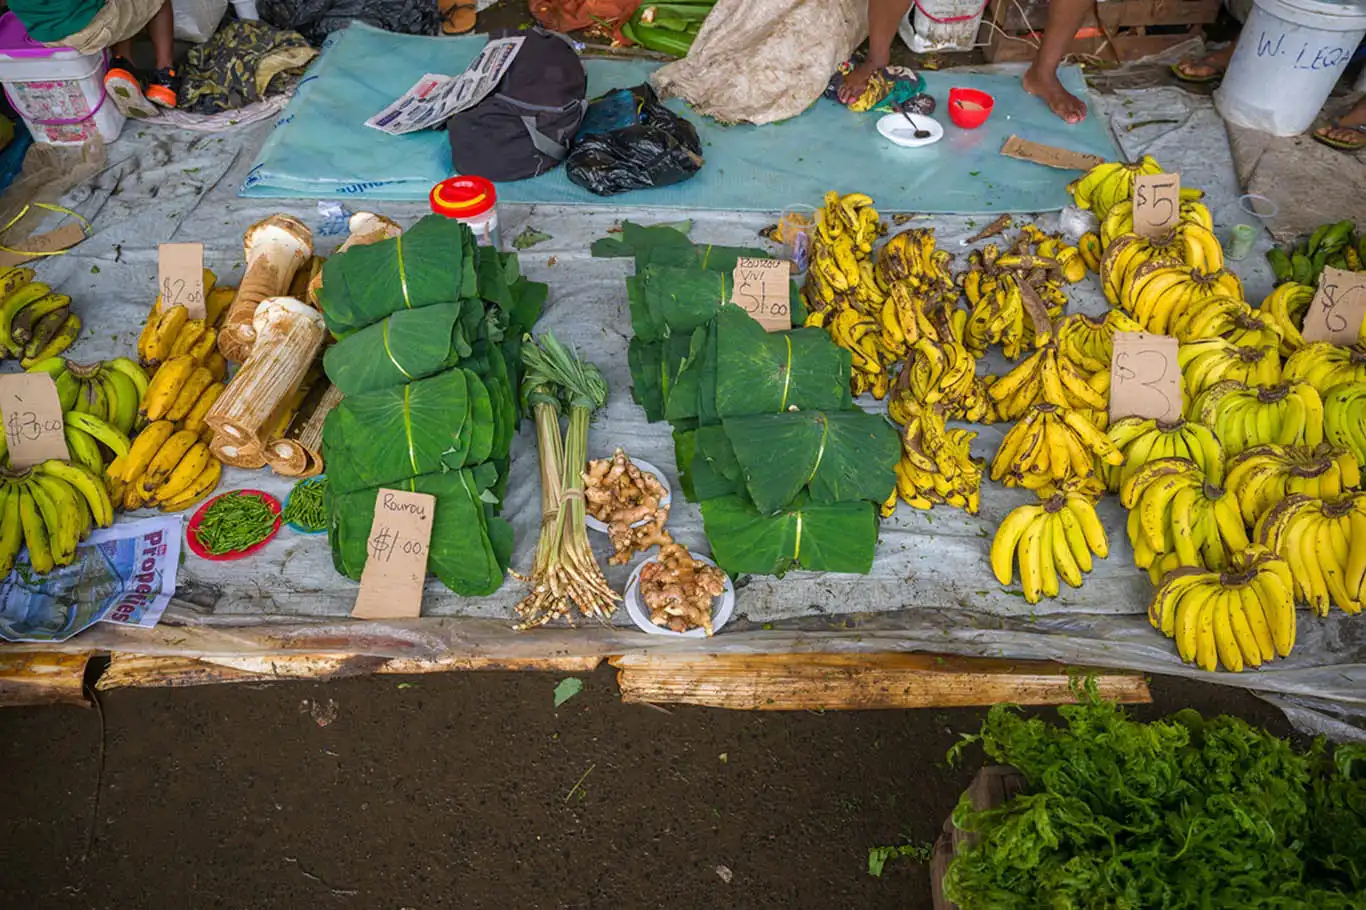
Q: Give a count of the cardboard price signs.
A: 7